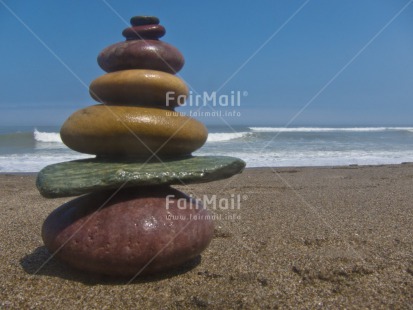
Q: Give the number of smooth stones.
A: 7